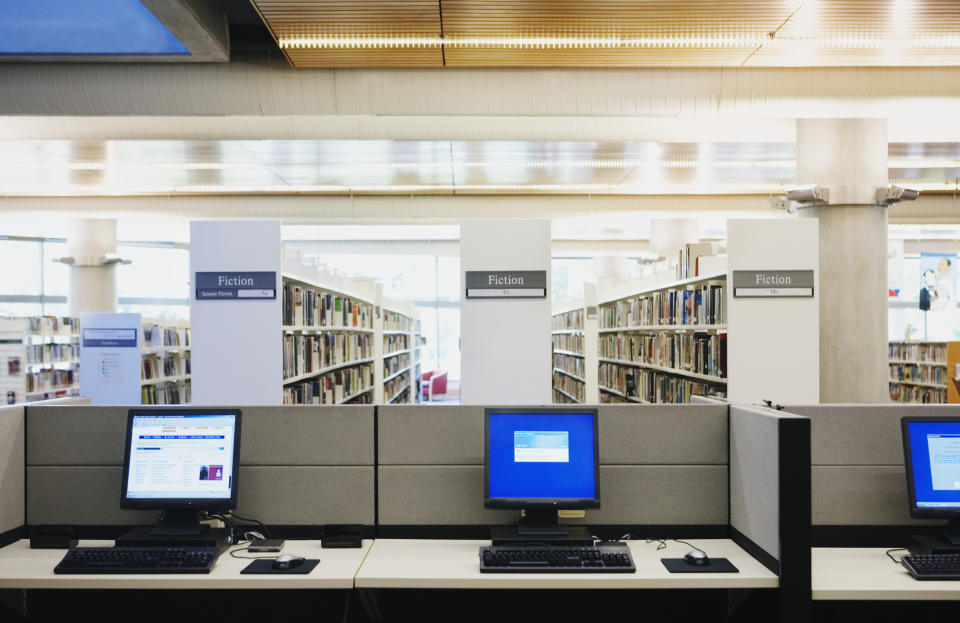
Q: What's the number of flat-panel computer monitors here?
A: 3